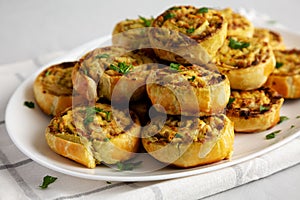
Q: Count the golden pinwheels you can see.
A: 12